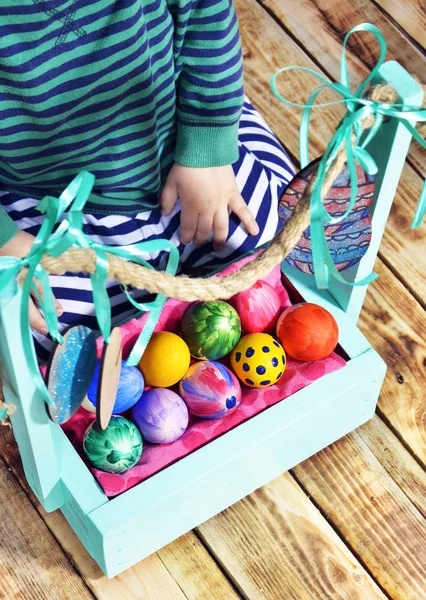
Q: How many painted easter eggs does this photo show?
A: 9